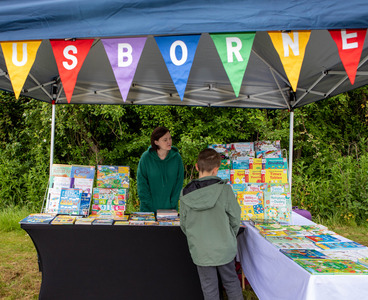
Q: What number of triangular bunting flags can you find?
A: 7